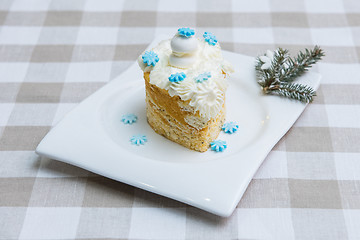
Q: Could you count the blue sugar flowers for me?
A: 9